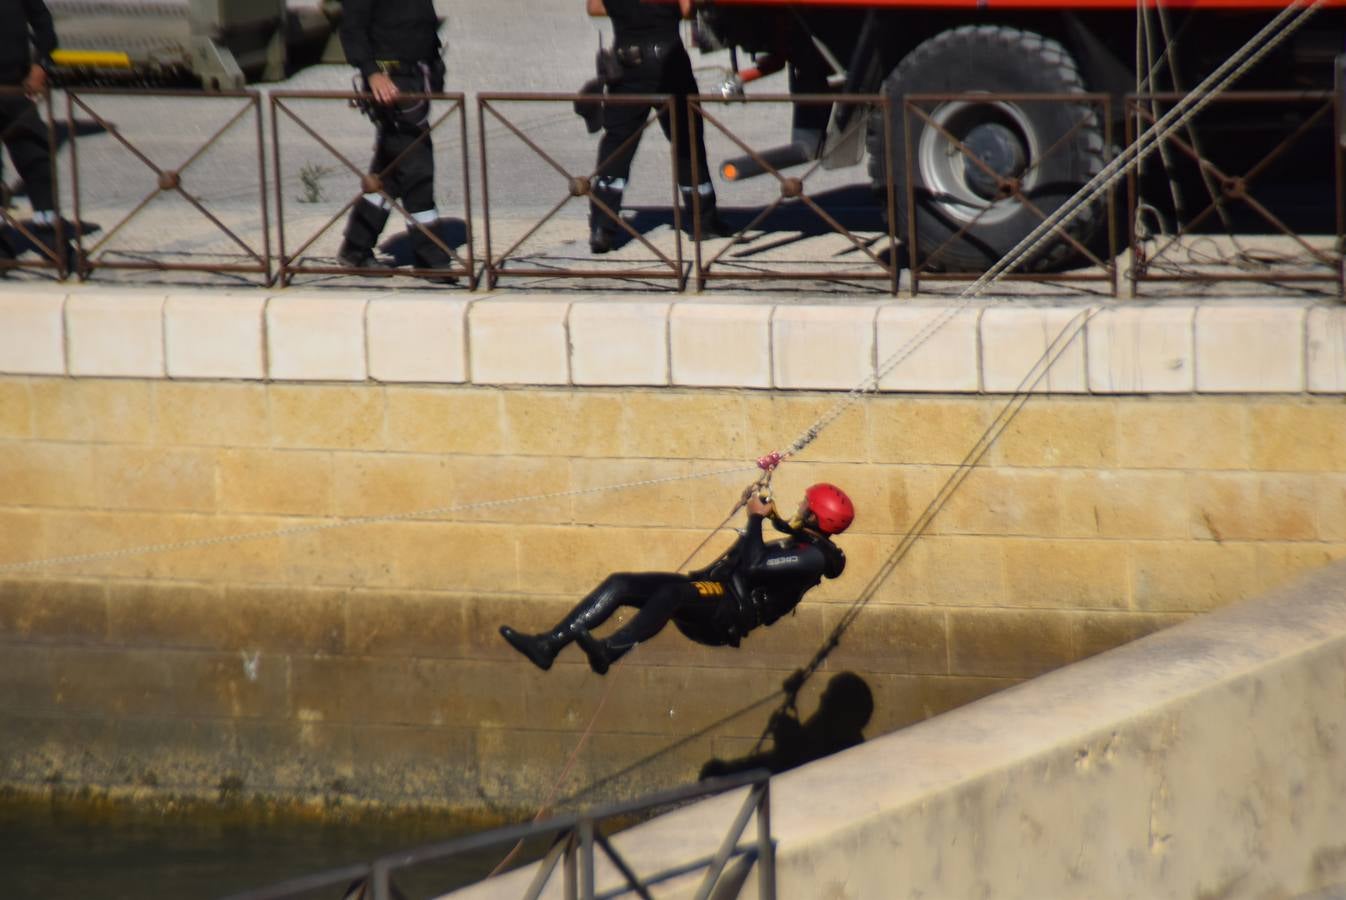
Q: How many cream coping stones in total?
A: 14